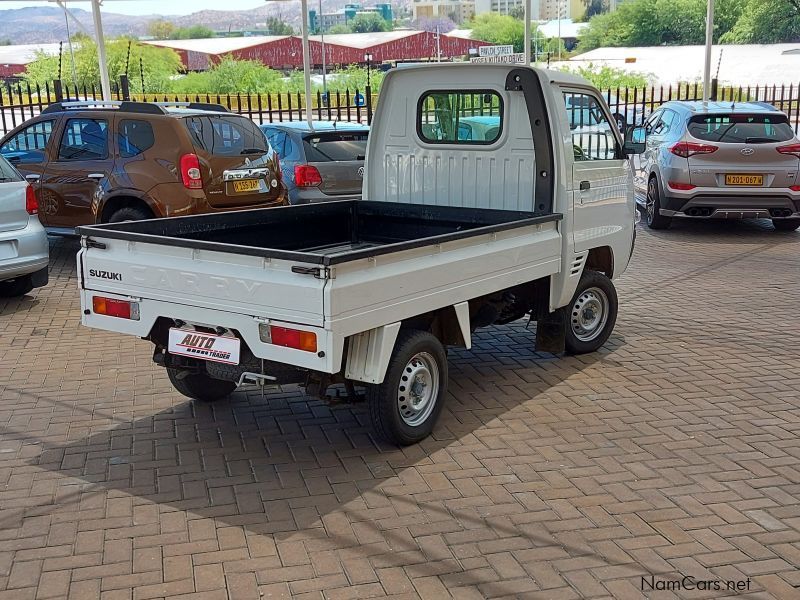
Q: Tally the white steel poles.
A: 4